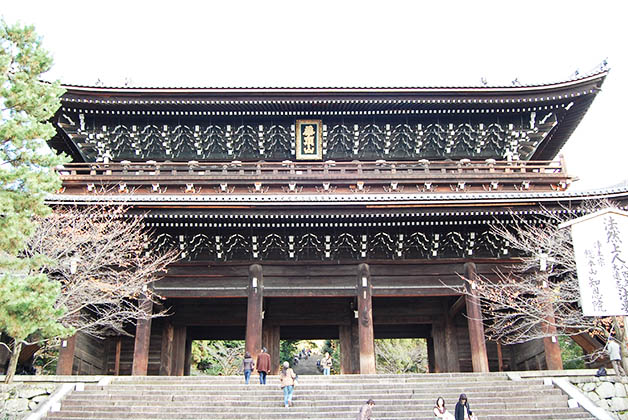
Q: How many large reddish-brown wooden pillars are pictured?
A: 6